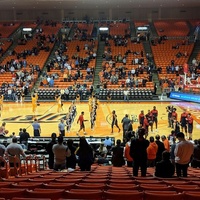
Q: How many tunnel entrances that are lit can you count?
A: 3